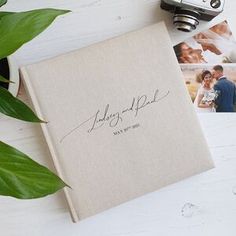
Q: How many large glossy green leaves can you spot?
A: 3